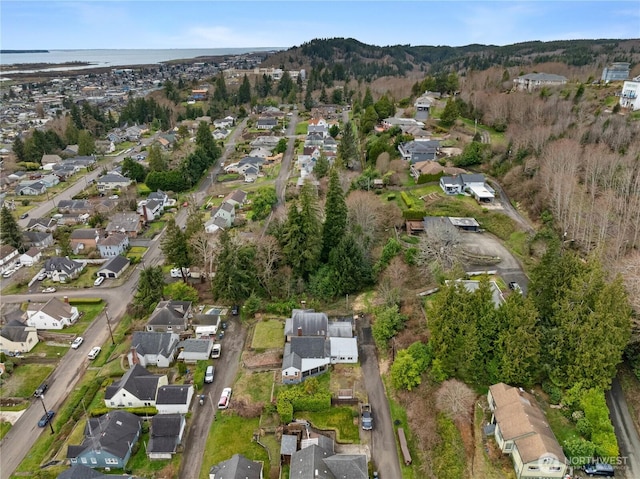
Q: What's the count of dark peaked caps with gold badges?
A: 0